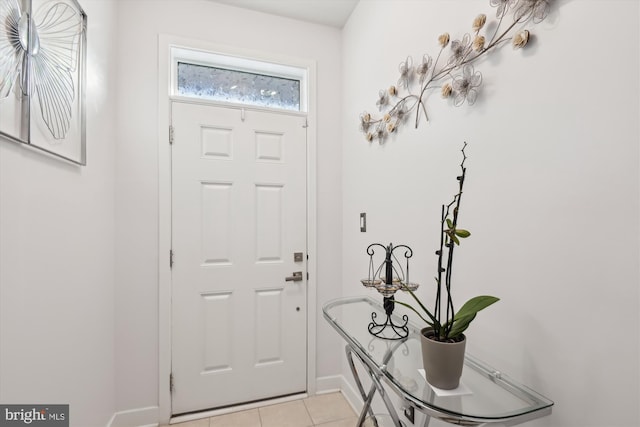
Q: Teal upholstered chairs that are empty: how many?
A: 0